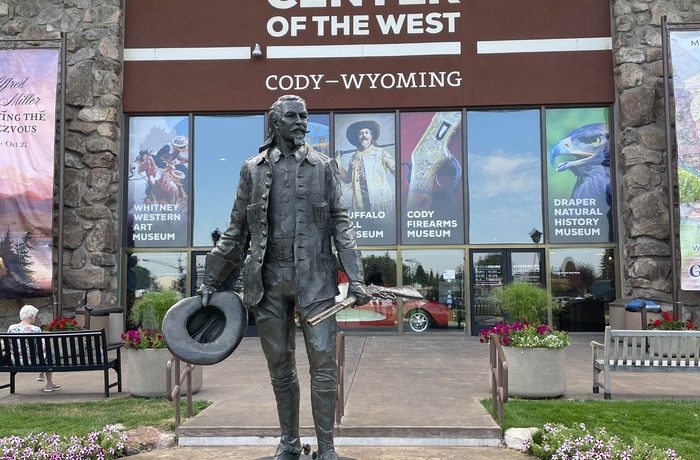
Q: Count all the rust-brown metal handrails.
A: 3